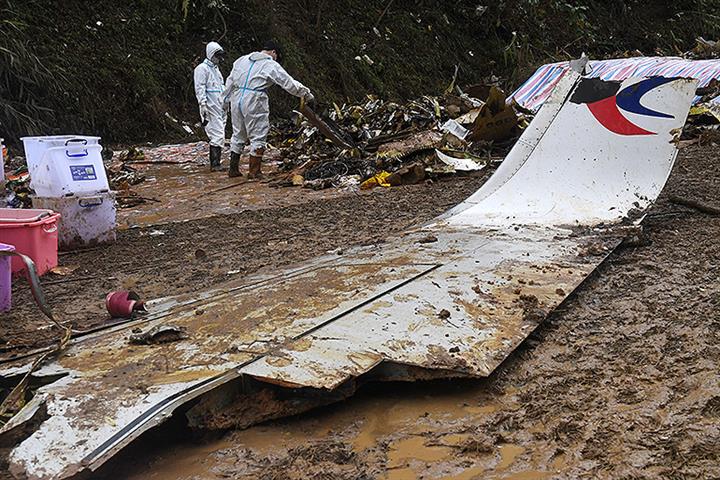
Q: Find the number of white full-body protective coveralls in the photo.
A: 2